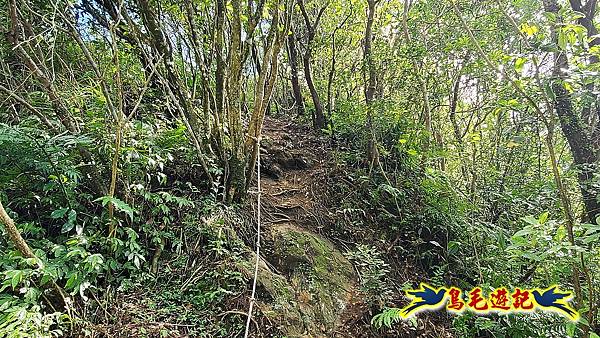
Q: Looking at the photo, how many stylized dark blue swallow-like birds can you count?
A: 2